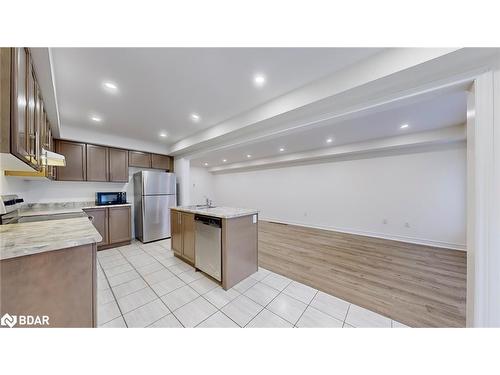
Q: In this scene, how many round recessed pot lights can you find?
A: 11